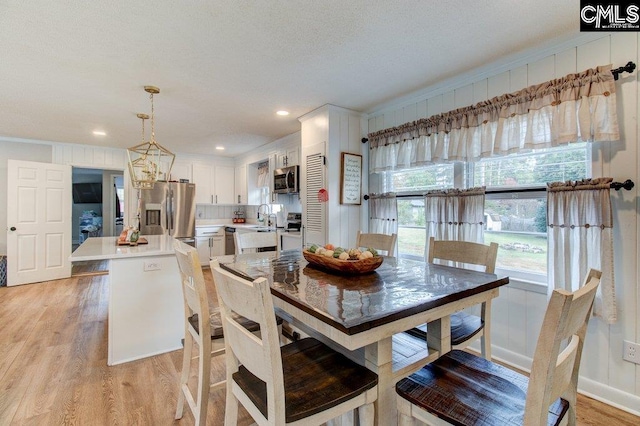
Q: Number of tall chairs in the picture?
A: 6